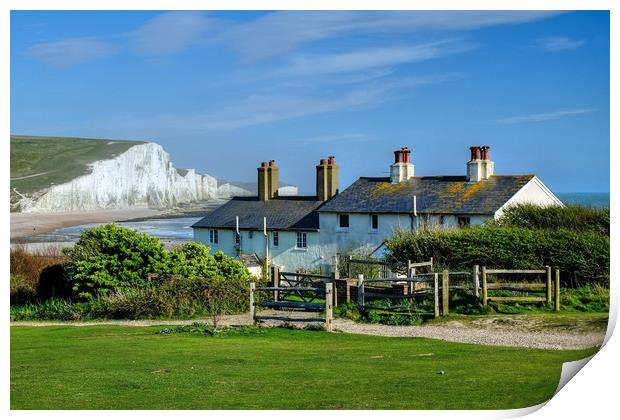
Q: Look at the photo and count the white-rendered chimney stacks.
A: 2